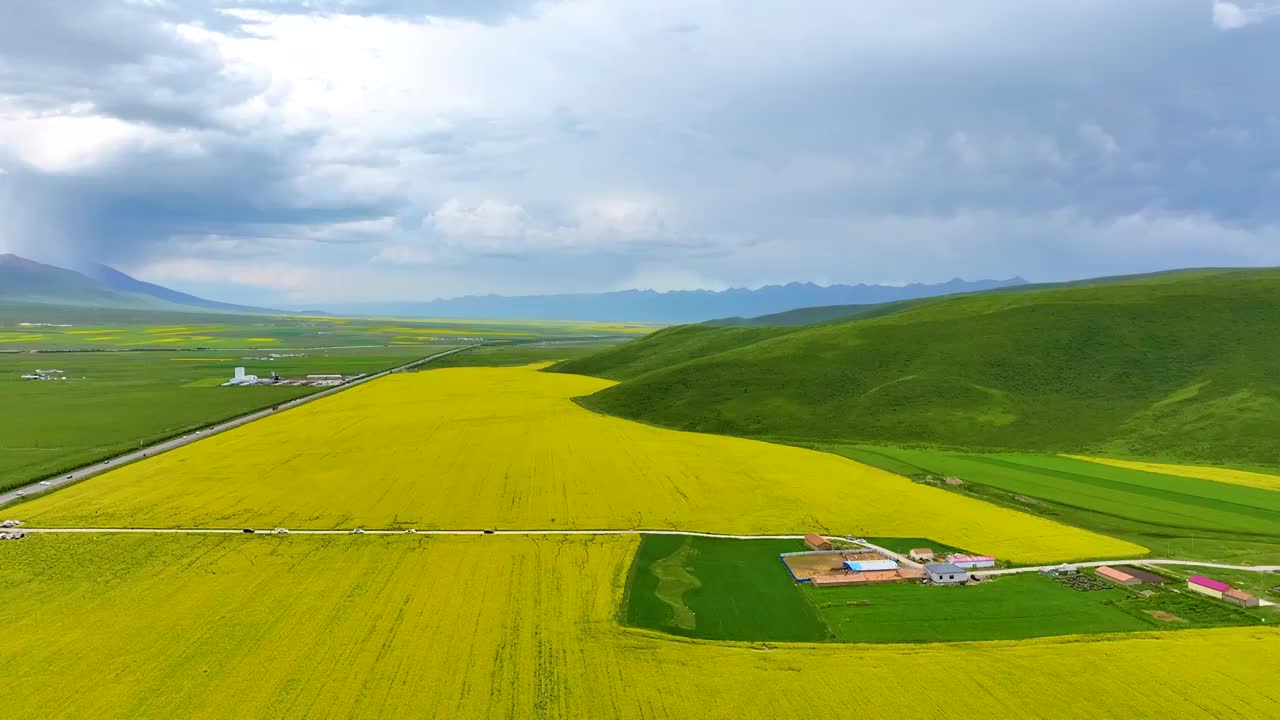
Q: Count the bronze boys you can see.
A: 0